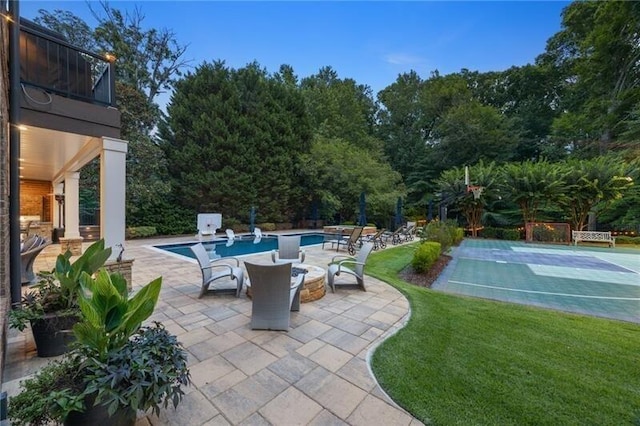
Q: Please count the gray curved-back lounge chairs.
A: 4